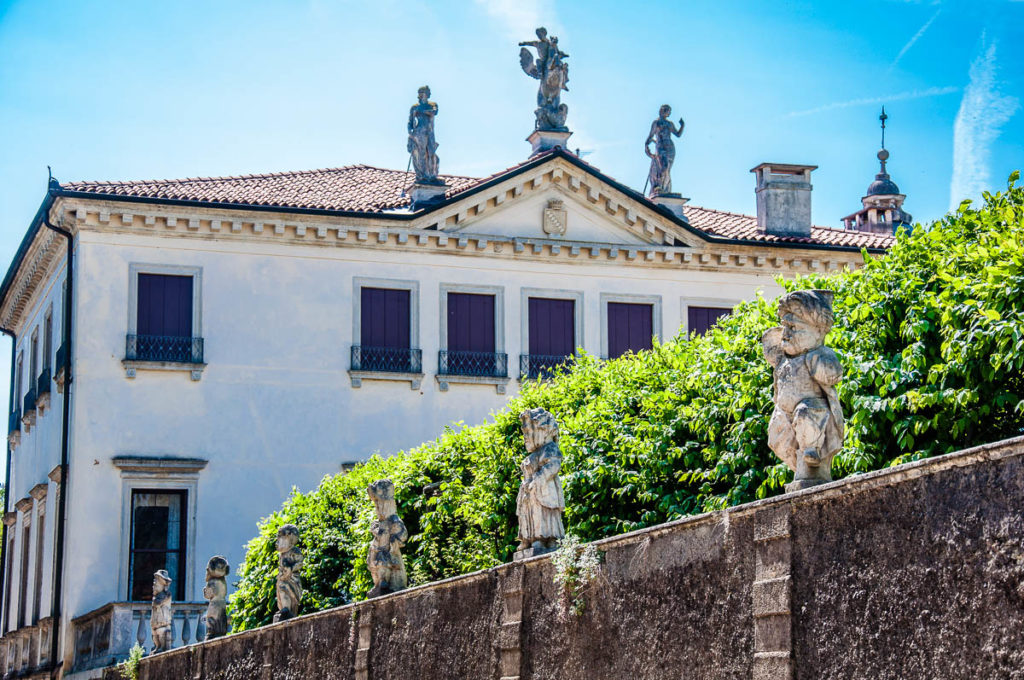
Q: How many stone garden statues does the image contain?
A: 6